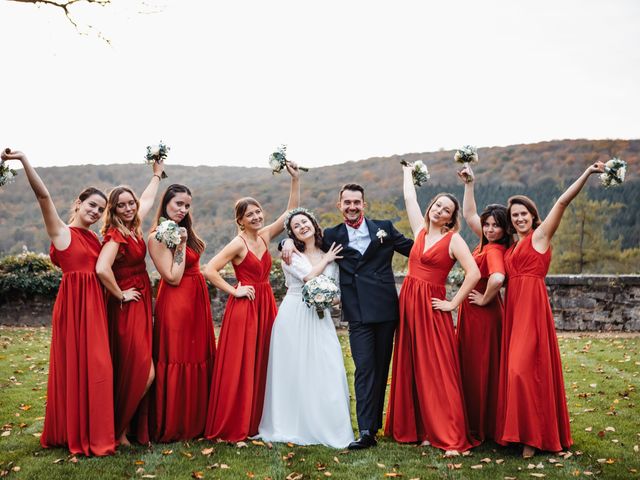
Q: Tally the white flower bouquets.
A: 8